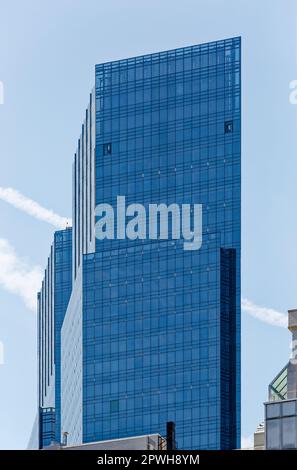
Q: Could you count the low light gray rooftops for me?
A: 1